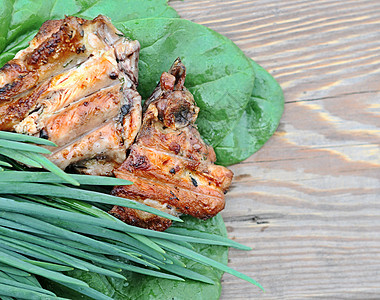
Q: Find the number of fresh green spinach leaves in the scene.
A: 4